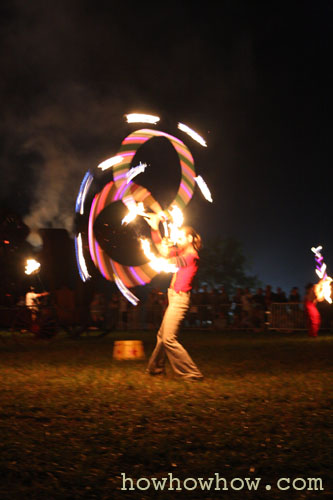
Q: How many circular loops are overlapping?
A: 2